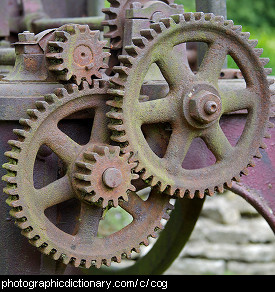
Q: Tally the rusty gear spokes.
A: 11